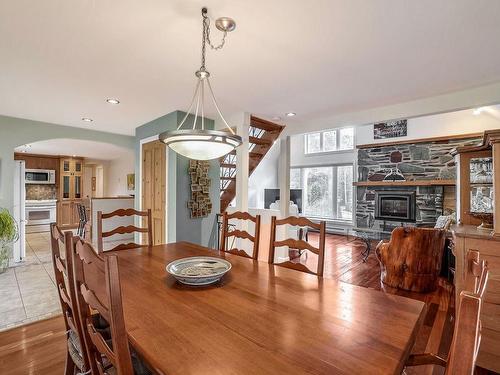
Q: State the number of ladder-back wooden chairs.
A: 6